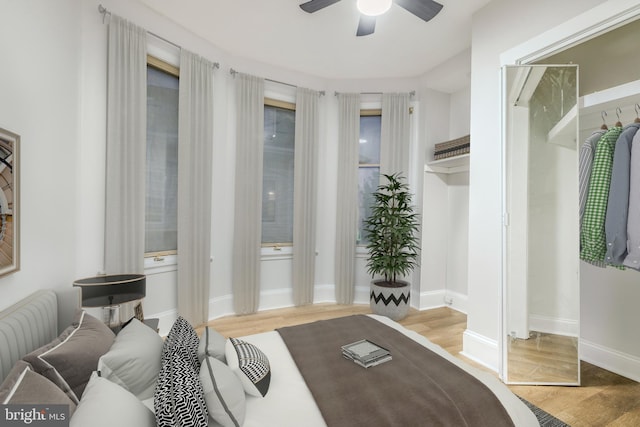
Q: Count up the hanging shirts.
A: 4